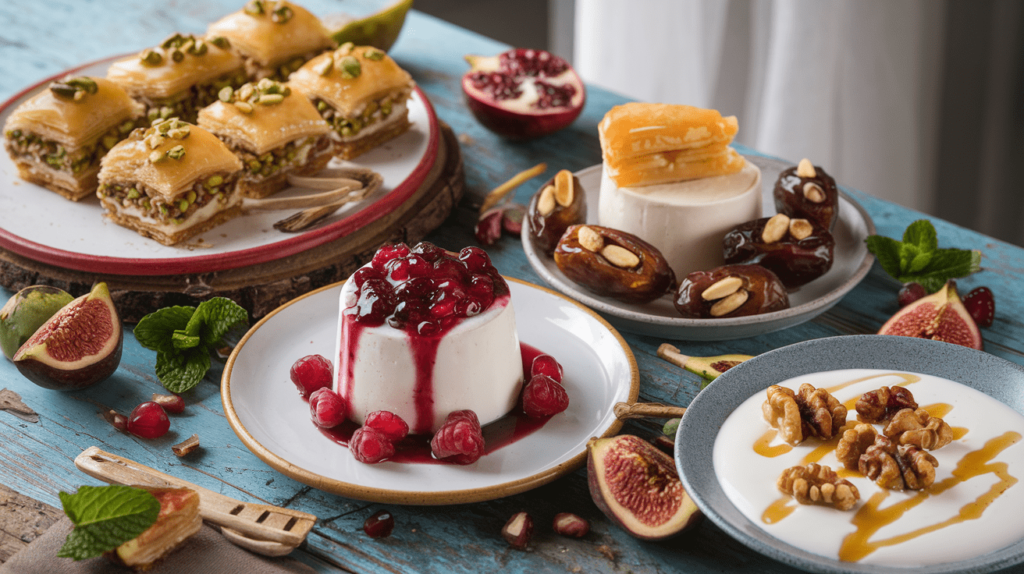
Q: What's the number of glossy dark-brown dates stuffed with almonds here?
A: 5